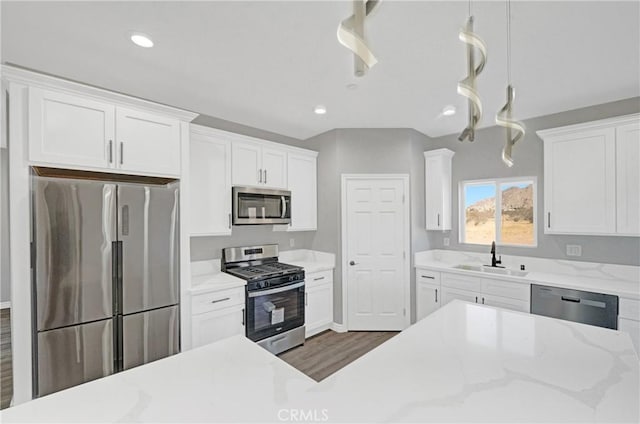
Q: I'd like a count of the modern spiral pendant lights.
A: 3